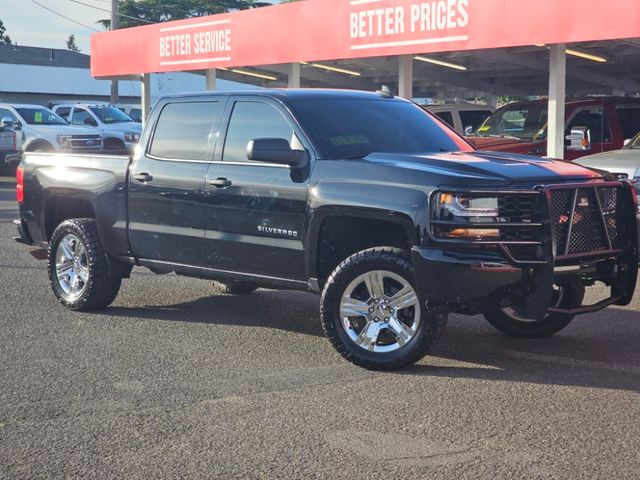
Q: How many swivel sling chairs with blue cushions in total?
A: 0